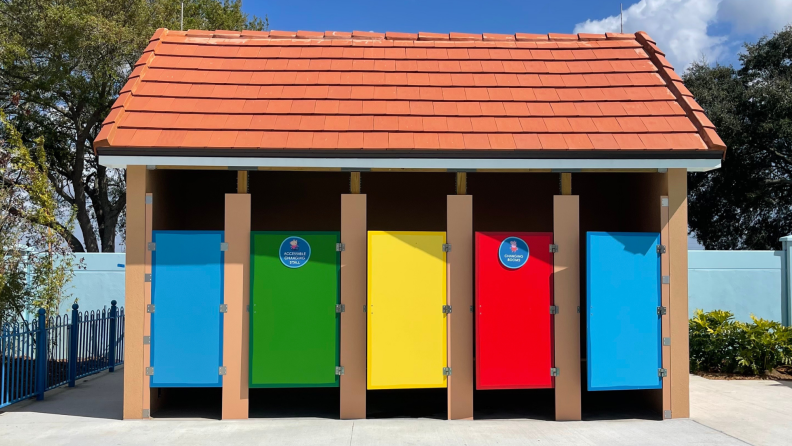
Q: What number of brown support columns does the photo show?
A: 6